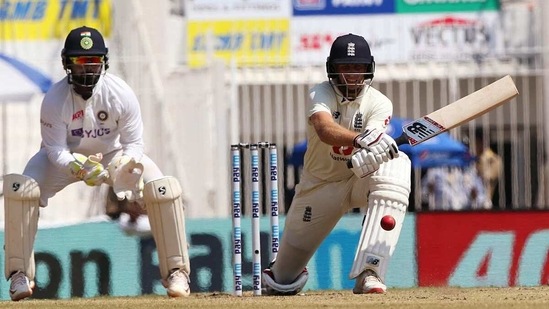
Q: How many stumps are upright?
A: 3